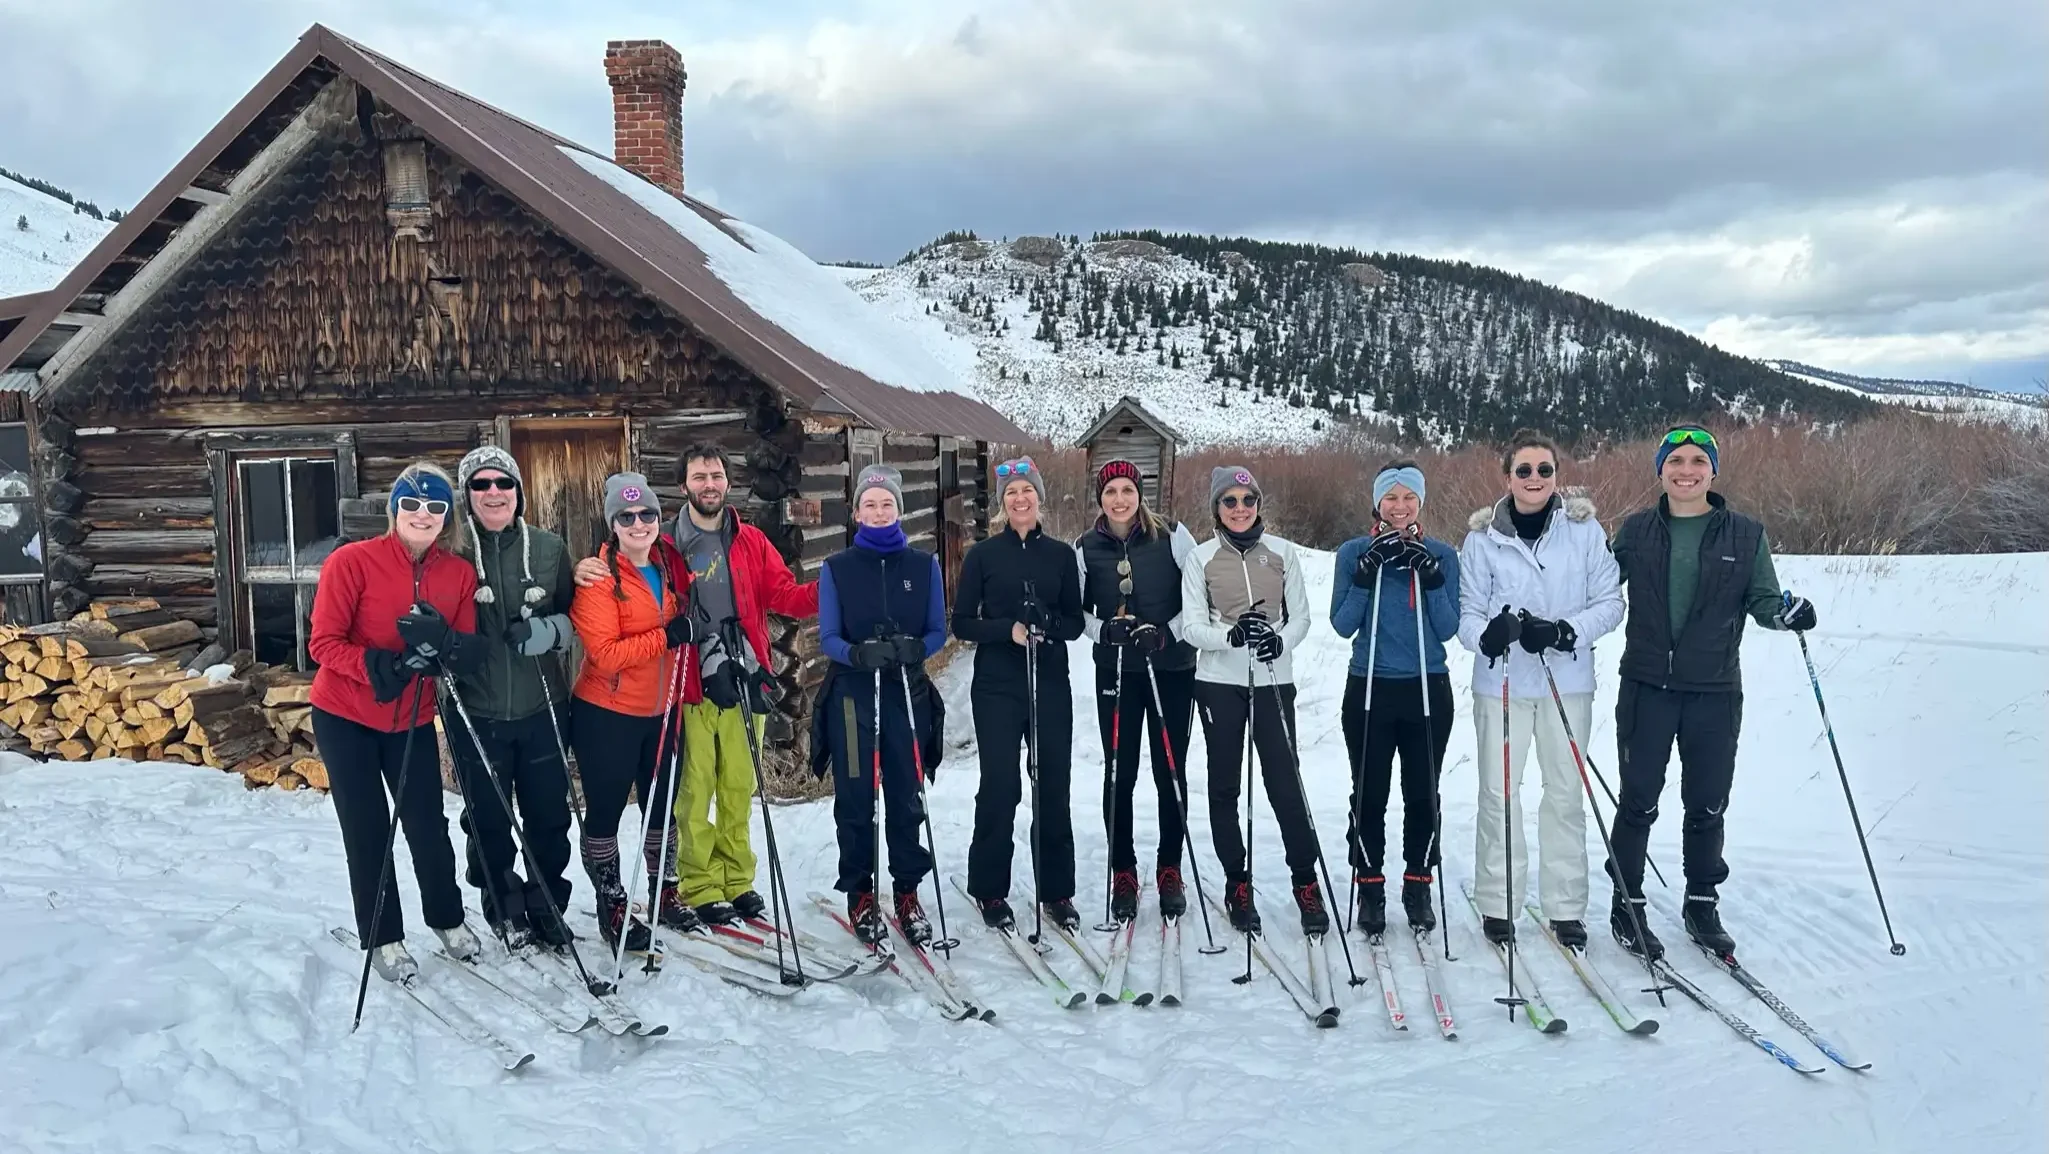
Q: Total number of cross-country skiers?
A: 11